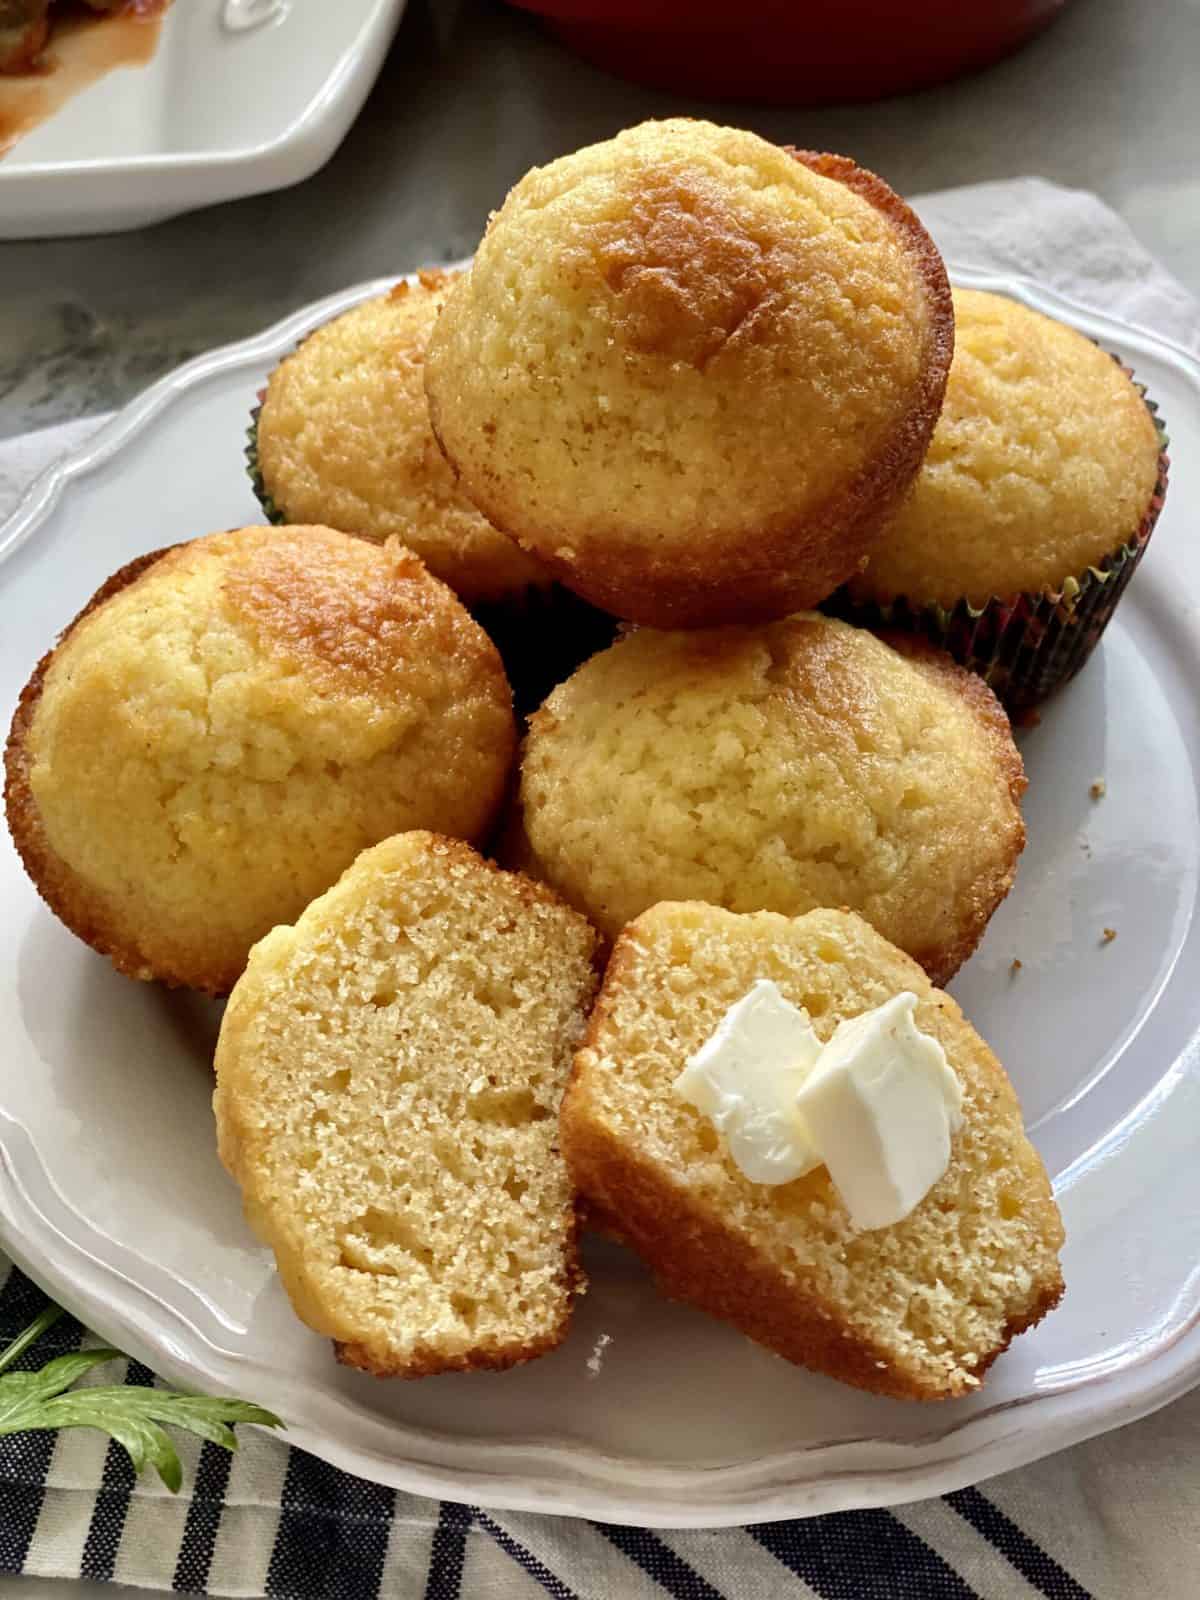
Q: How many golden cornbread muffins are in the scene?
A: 6